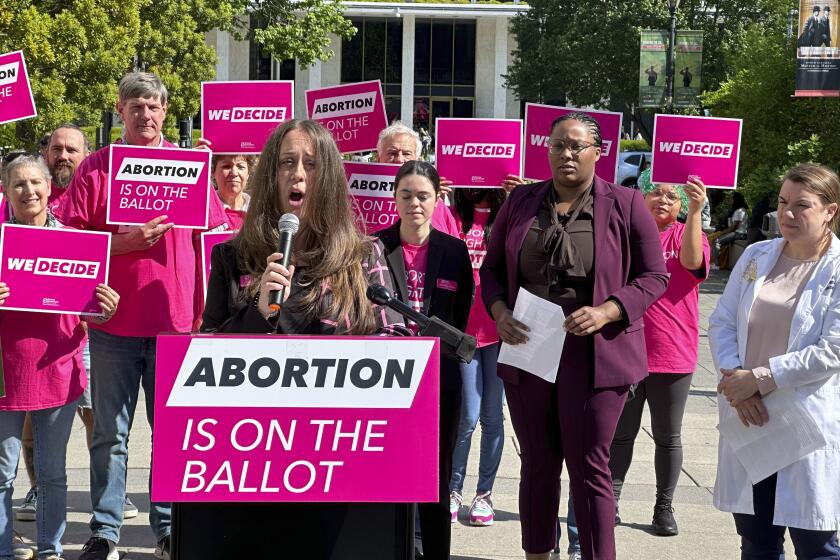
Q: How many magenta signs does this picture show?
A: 11